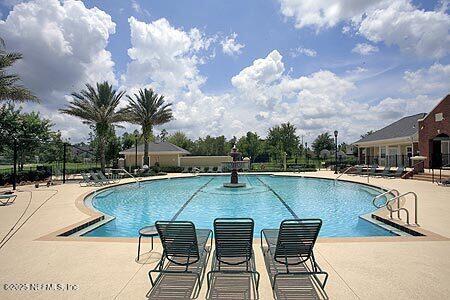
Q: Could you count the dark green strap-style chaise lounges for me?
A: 3